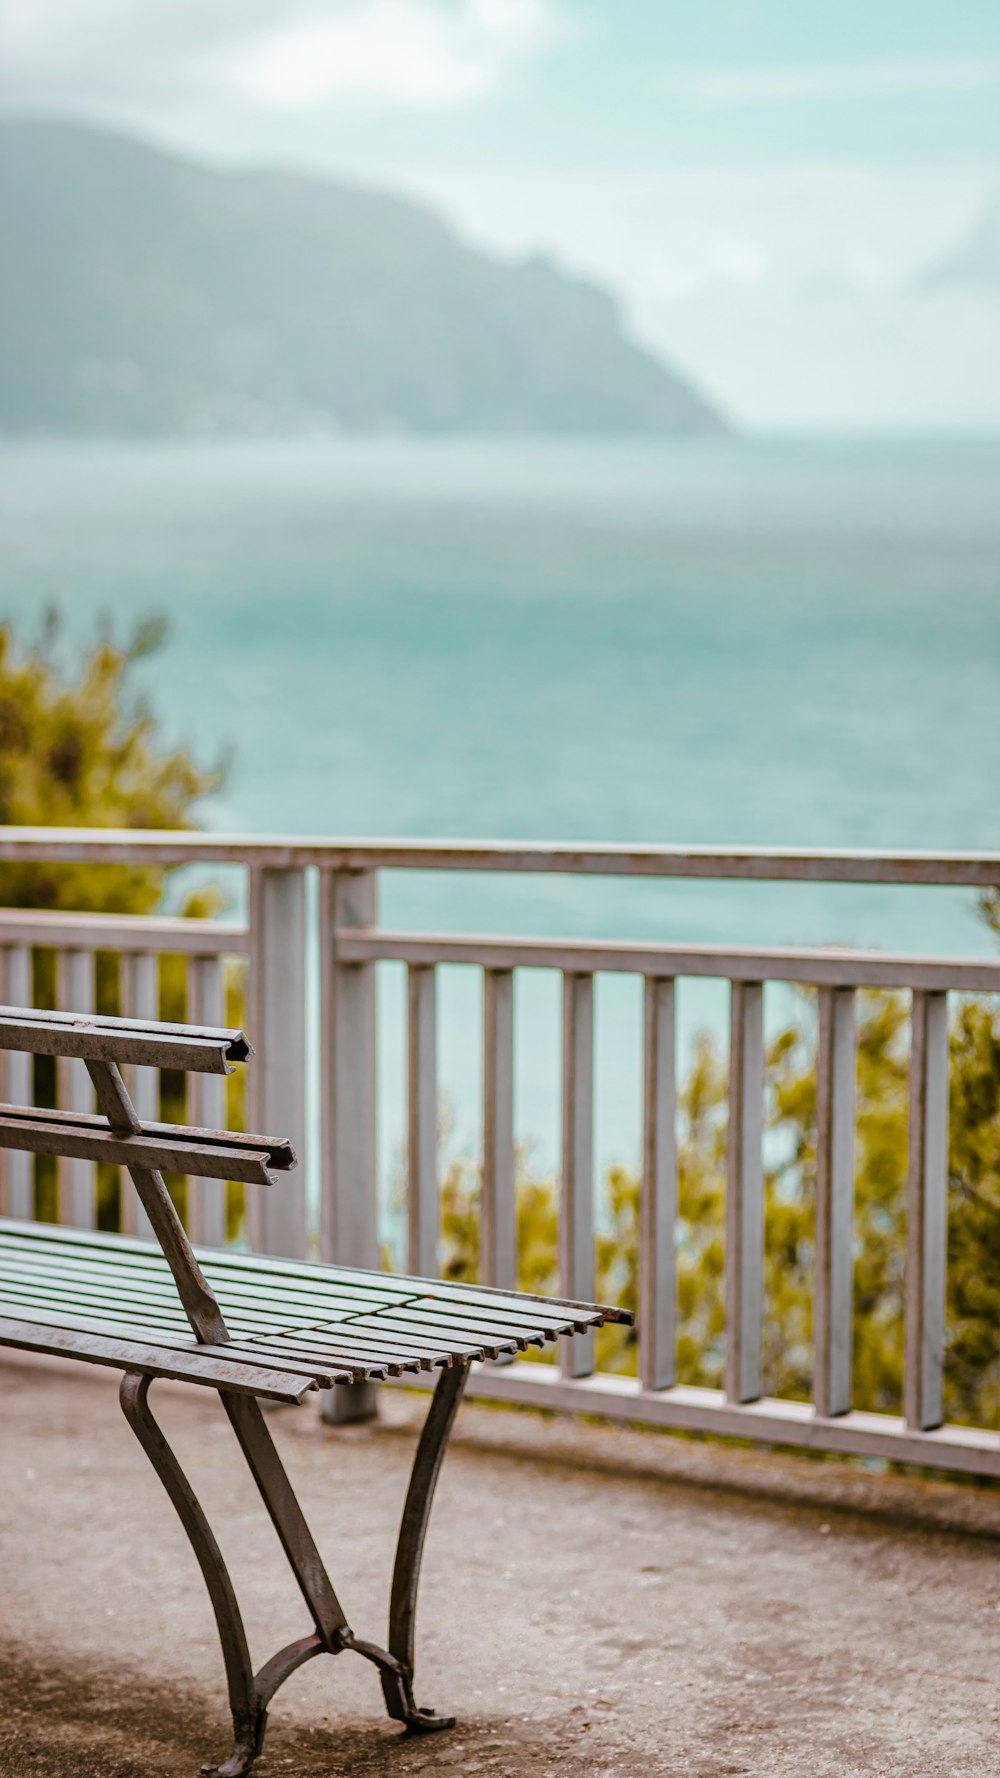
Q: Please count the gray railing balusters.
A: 11